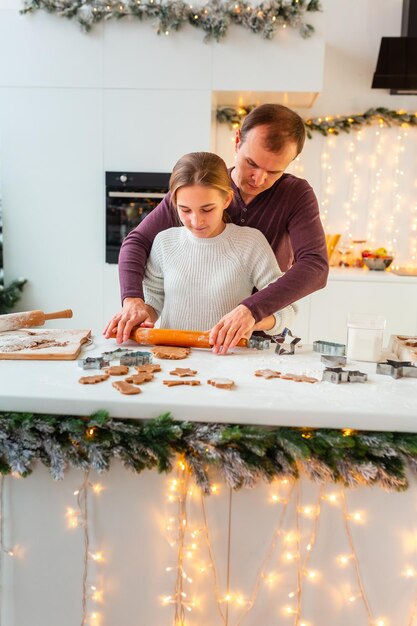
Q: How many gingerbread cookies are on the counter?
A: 10